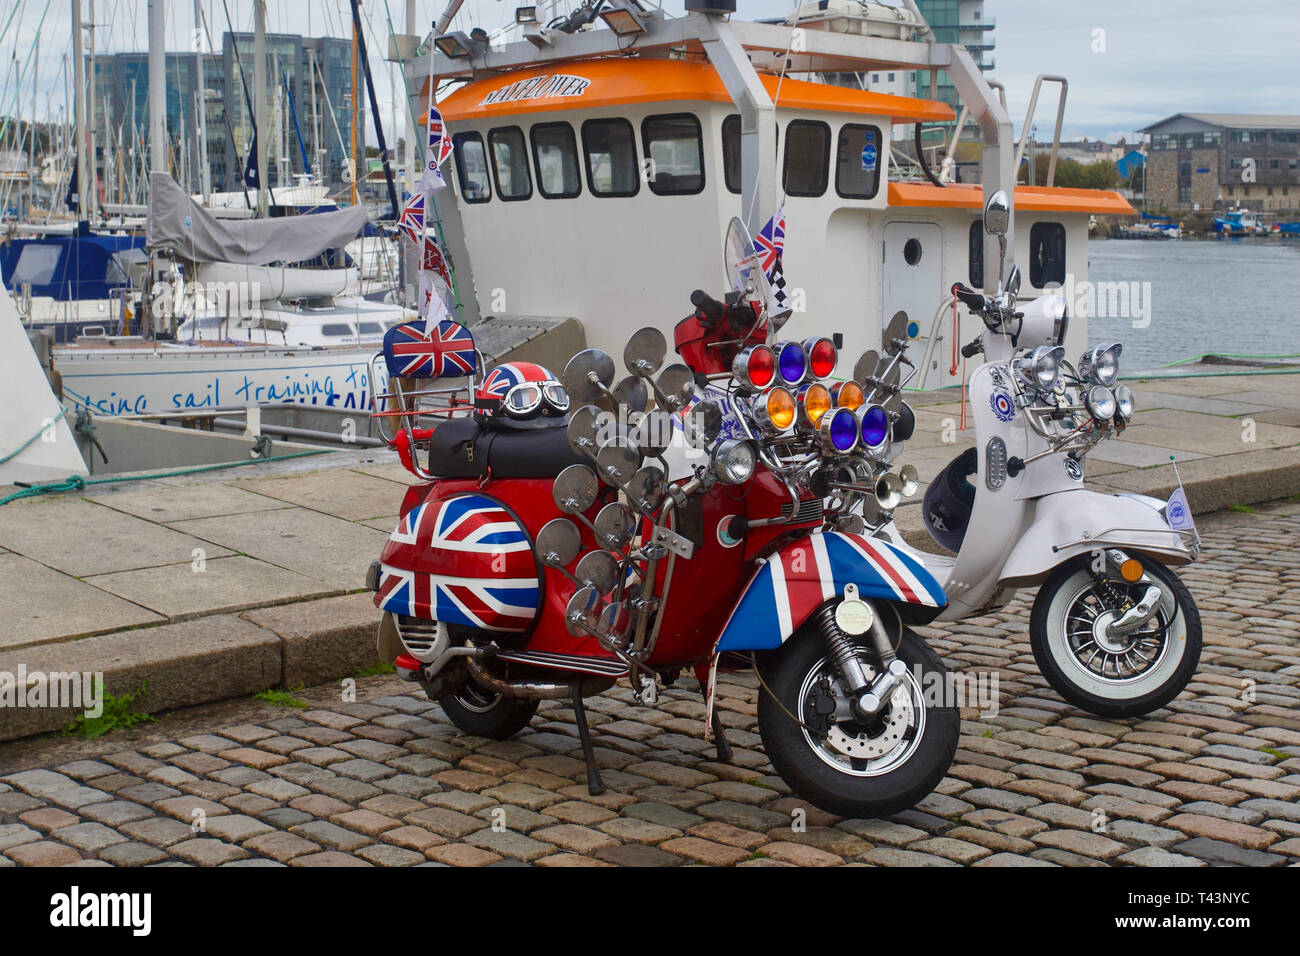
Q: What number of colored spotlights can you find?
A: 8